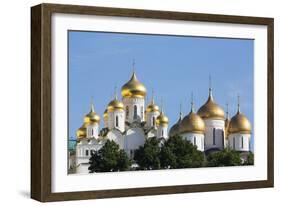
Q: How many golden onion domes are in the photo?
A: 12